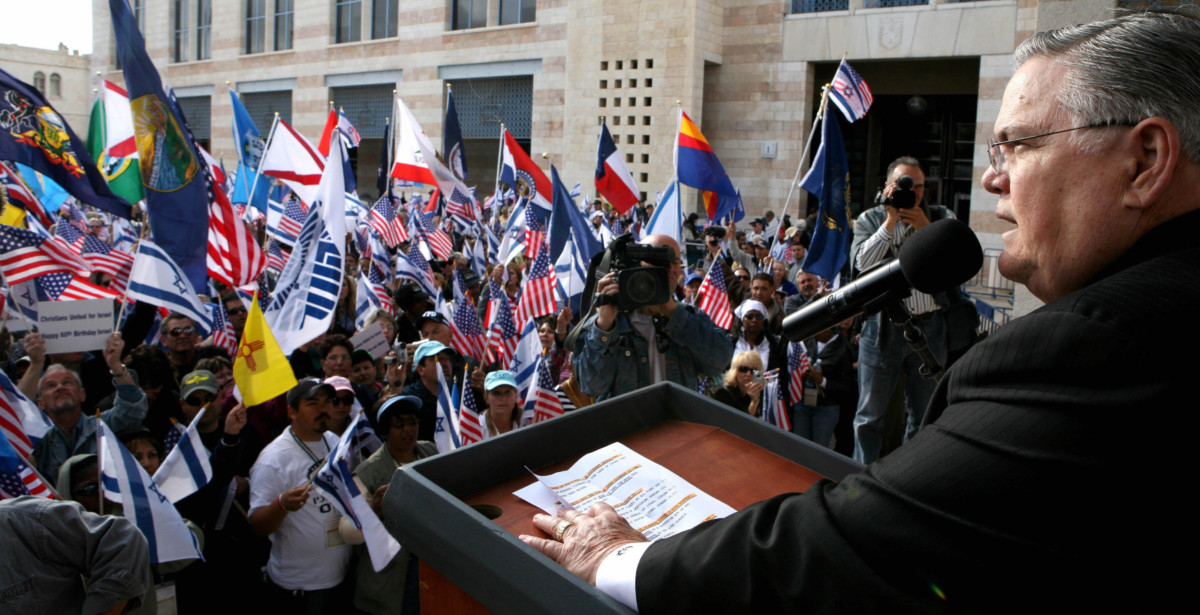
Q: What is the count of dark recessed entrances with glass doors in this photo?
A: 1